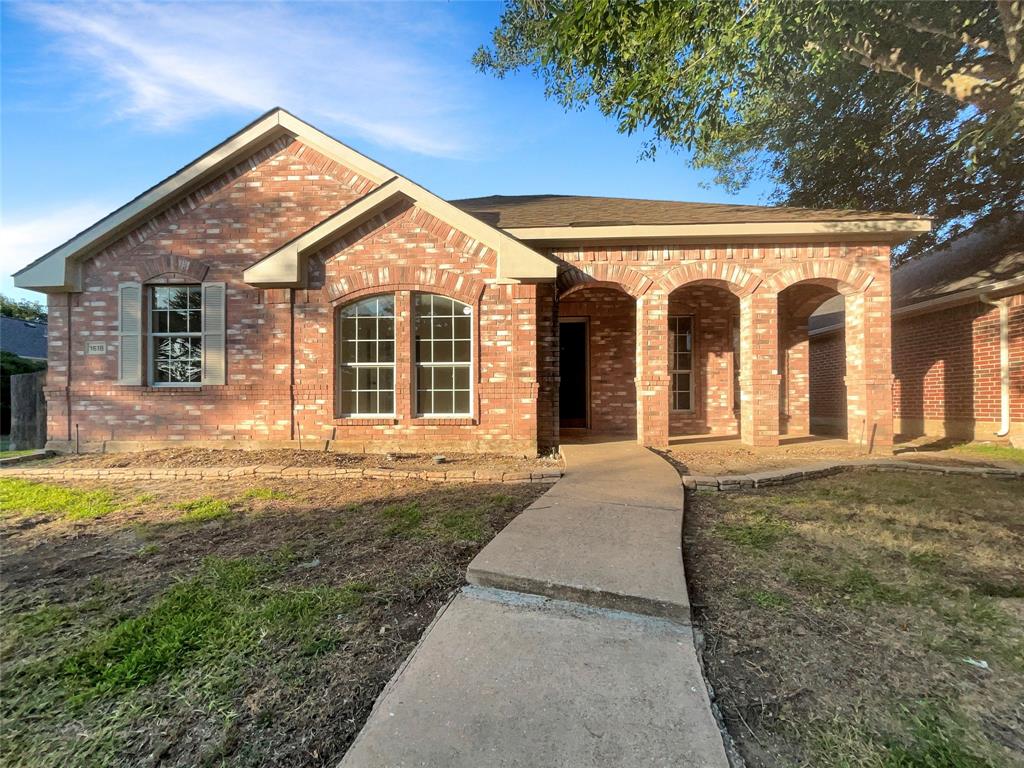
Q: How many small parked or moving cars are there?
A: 0